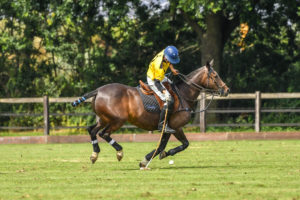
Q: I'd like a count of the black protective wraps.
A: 4